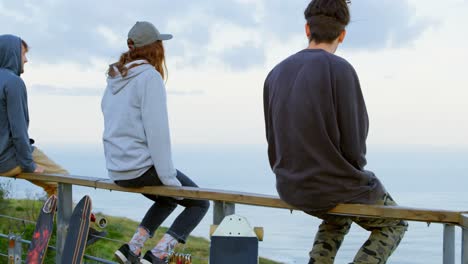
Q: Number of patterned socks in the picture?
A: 2